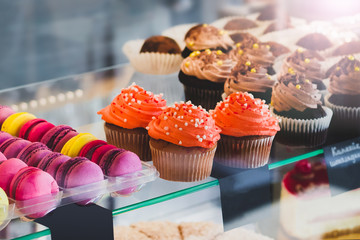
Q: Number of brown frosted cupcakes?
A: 7